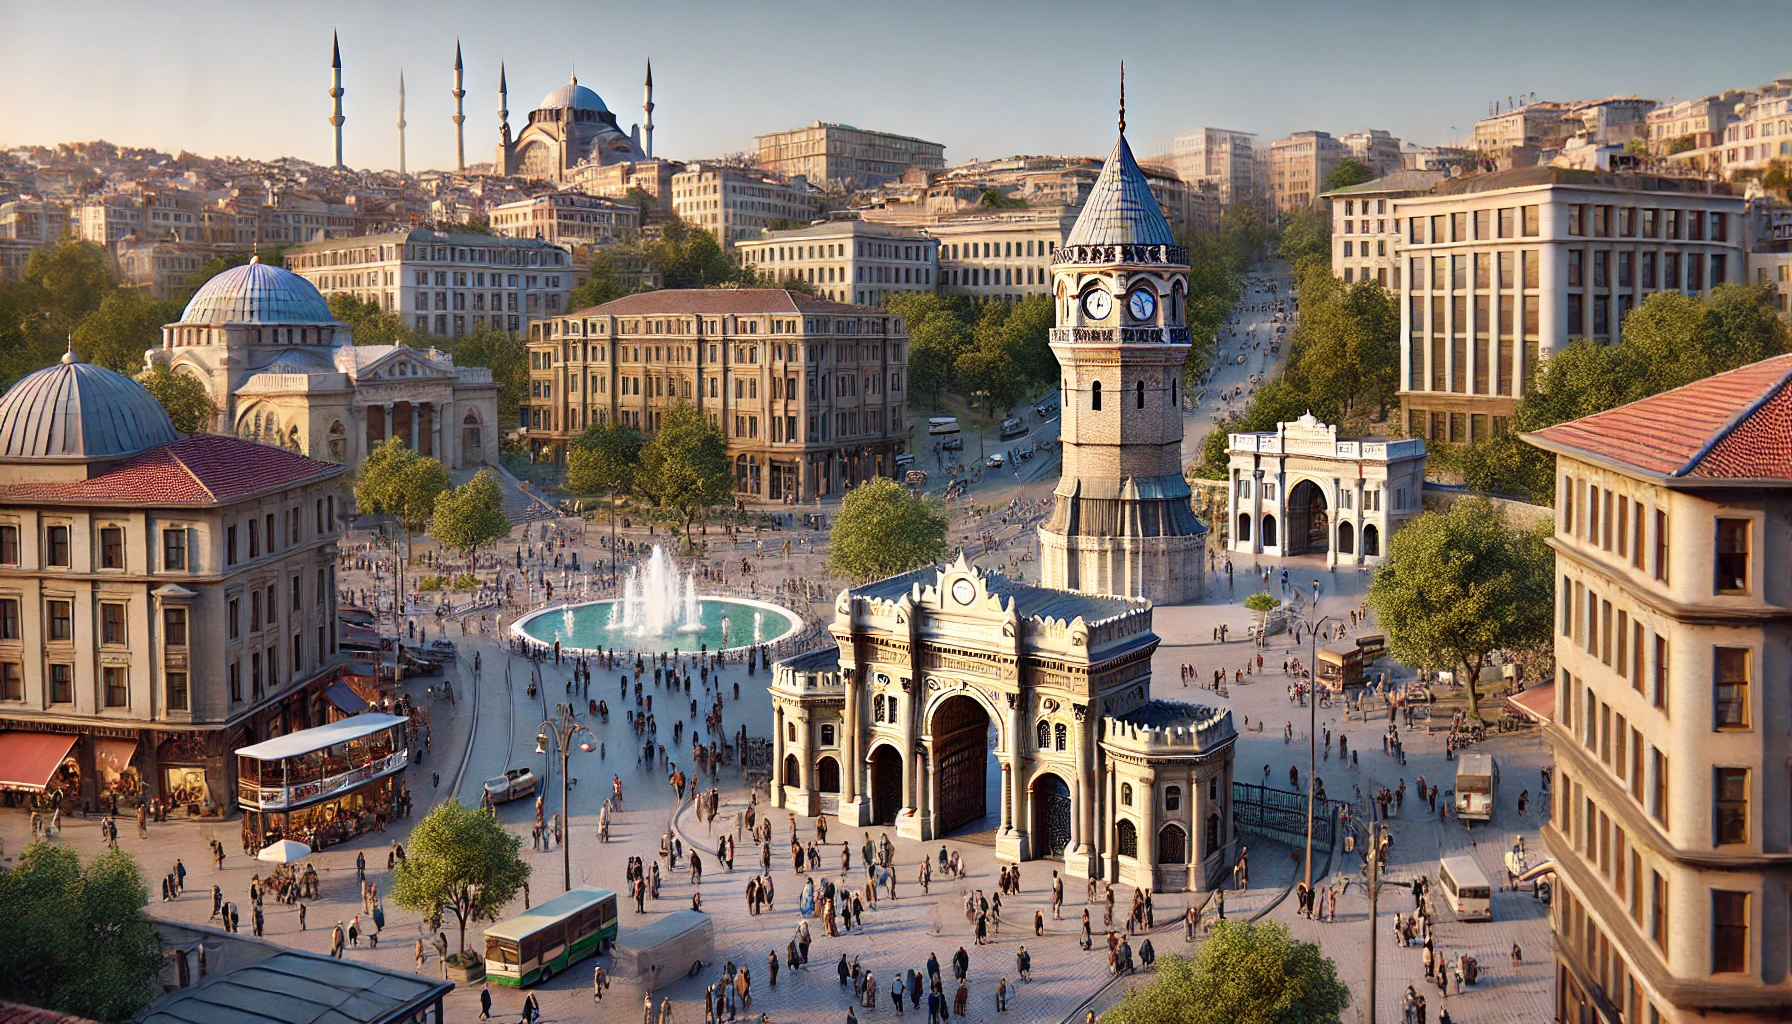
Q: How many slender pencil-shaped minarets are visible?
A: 5